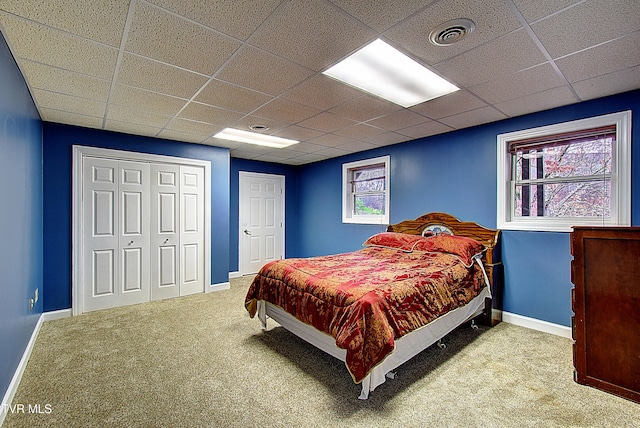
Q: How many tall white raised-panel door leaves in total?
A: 5